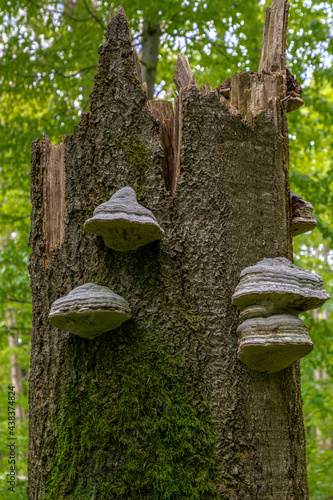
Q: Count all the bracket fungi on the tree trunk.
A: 6